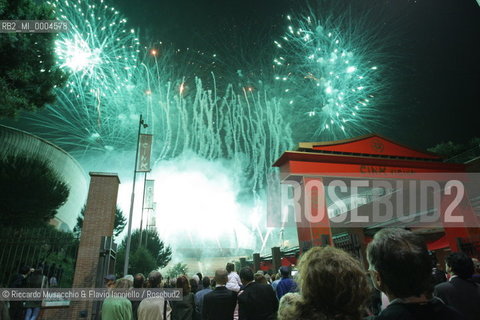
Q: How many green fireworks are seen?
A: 2